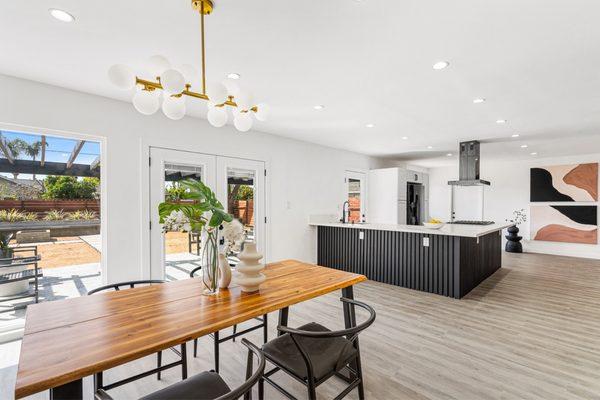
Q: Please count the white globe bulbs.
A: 12